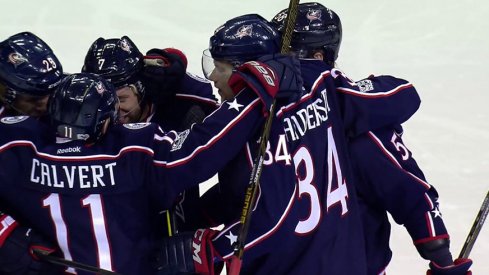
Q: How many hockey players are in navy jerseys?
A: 5